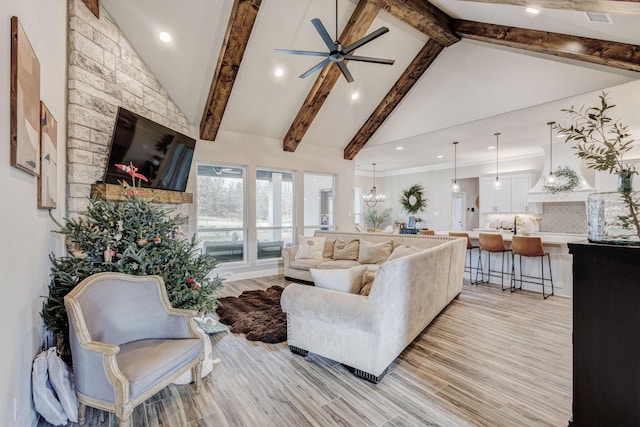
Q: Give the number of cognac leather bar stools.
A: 4